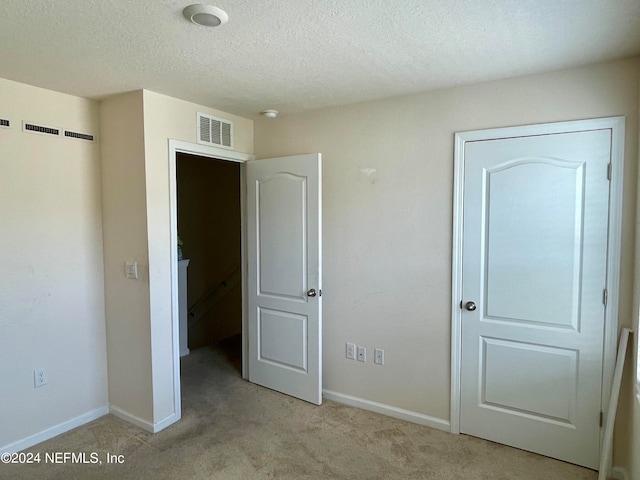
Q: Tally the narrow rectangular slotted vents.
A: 3